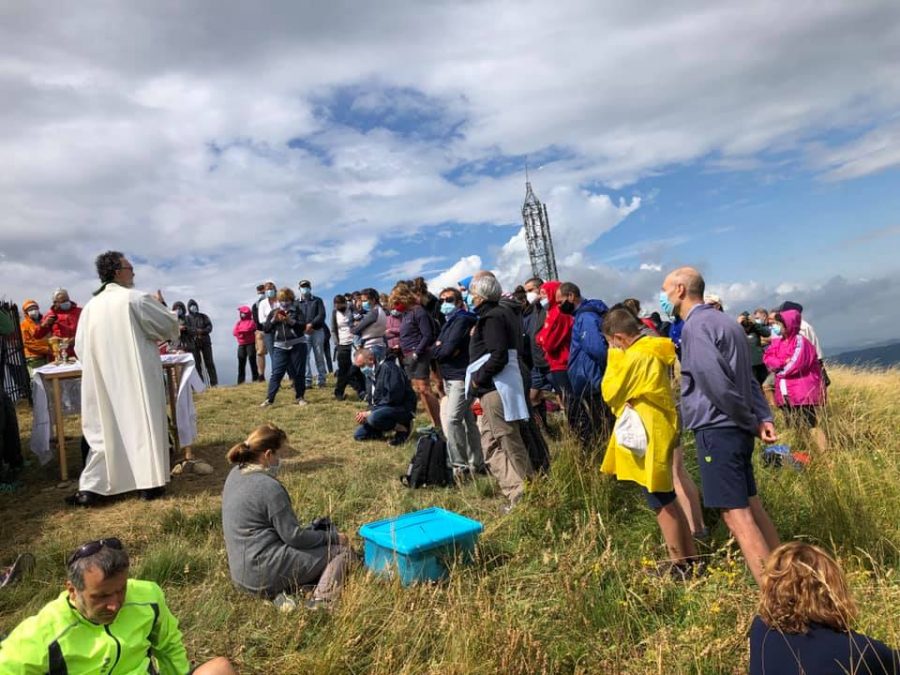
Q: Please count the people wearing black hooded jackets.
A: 2